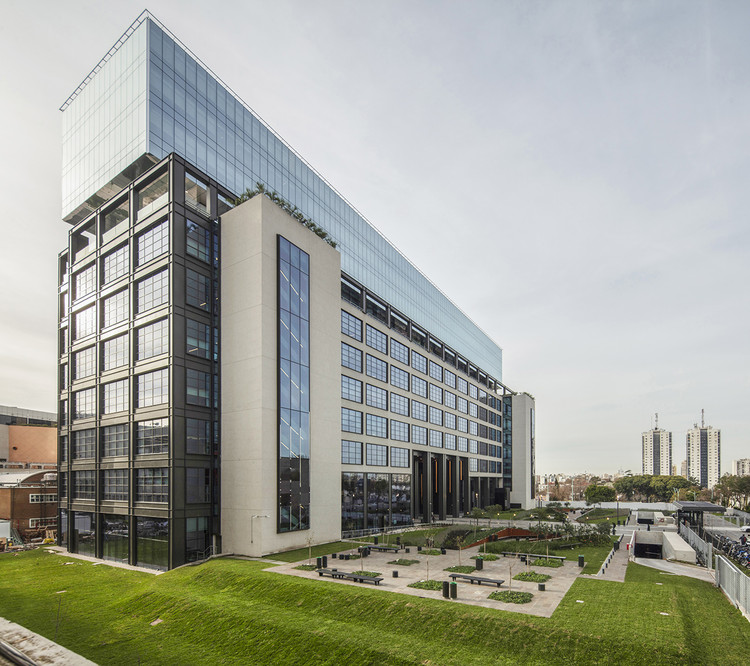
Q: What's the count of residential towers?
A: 2